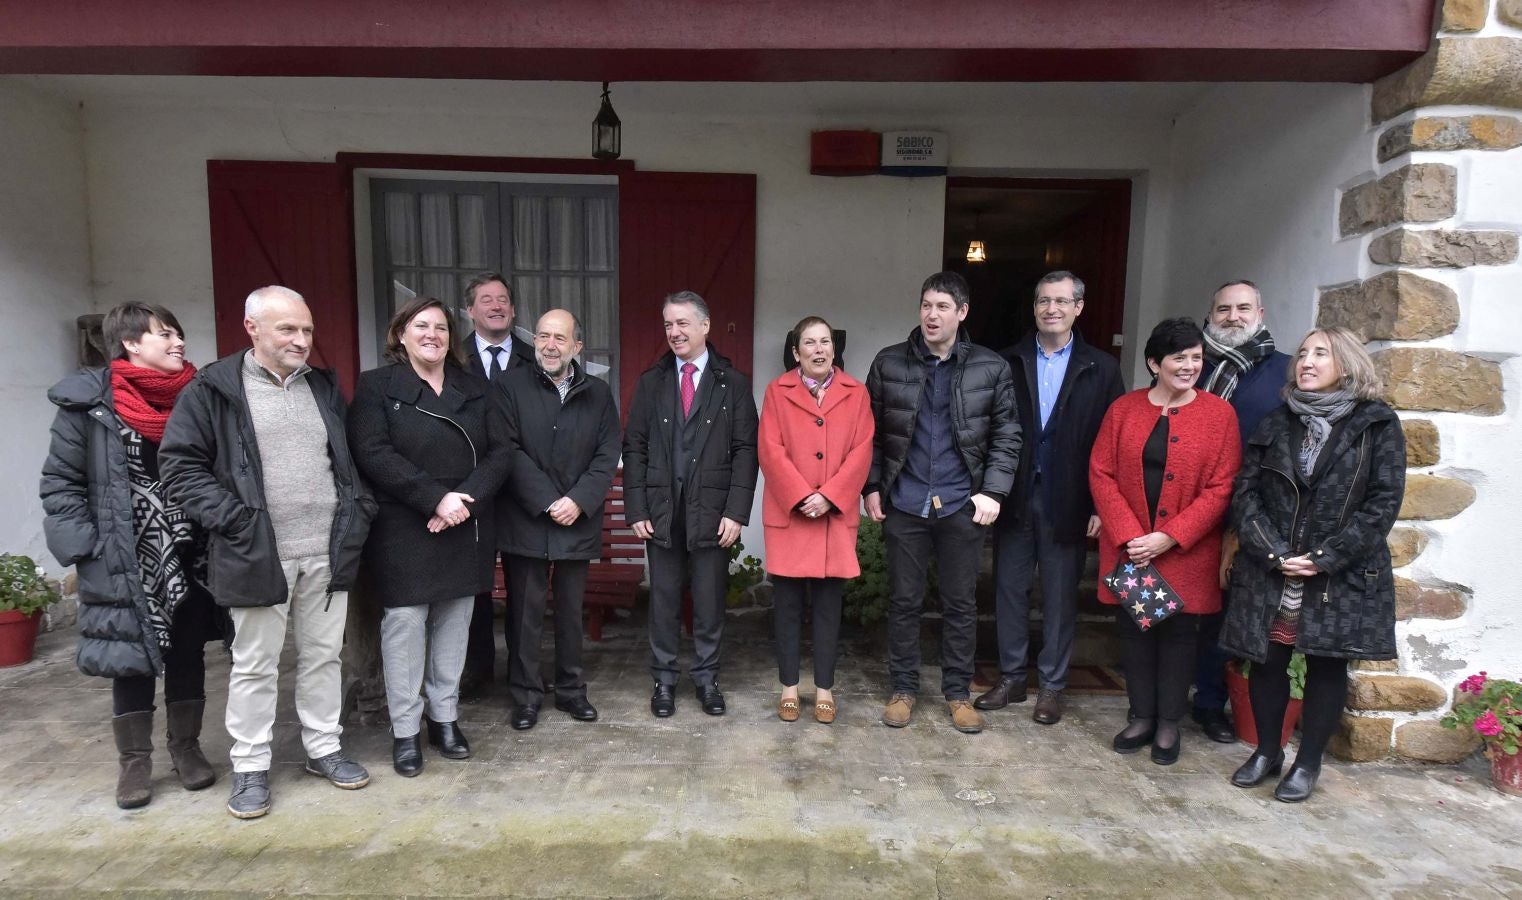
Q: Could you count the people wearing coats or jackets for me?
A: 12